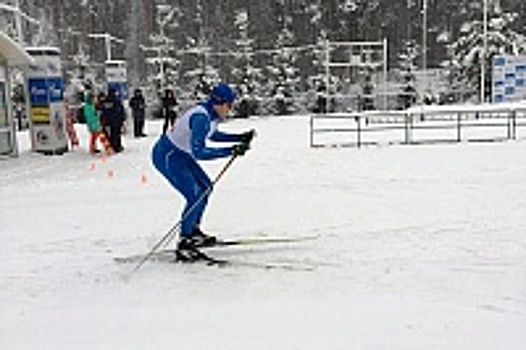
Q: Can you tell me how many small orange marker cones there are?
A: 4